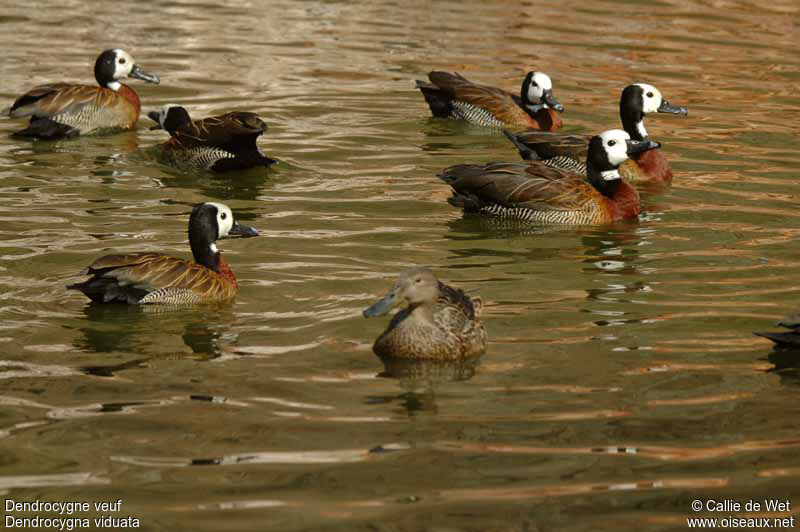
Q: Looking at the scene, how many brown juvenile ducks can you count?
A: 1